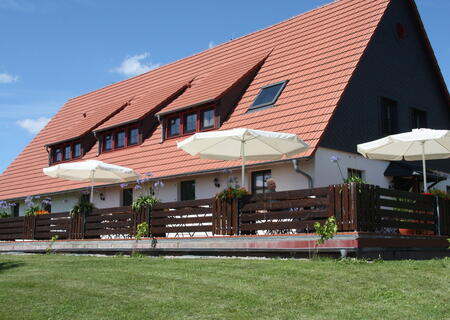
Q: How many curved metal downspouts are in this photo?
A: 4